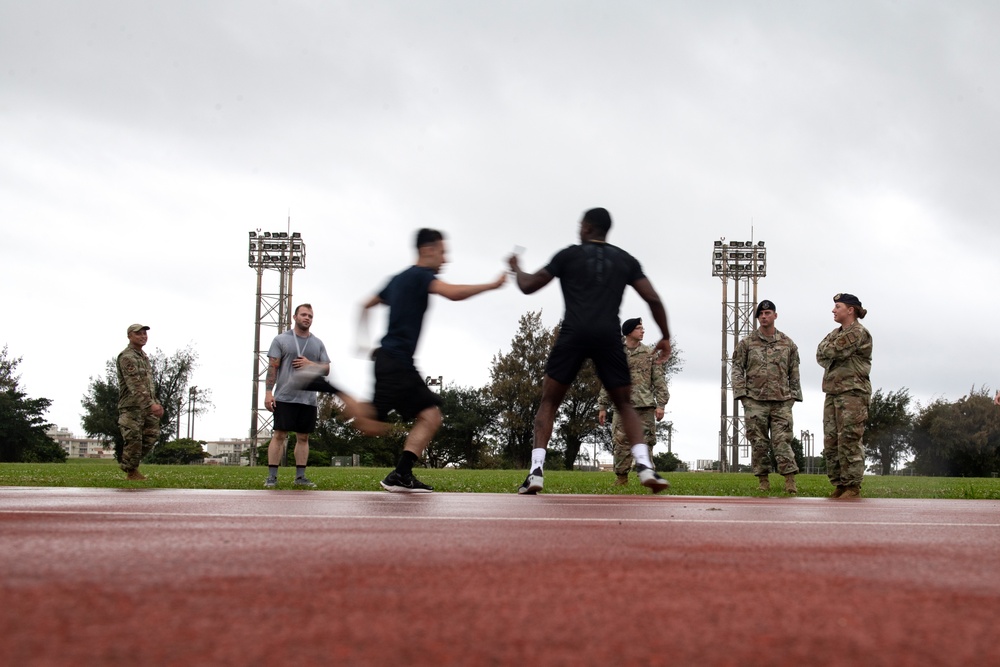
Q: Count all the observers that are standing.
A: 5